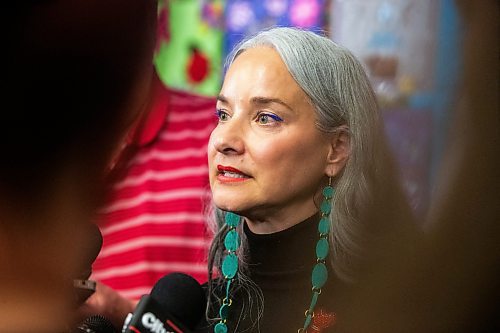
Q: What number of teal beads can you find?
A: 13